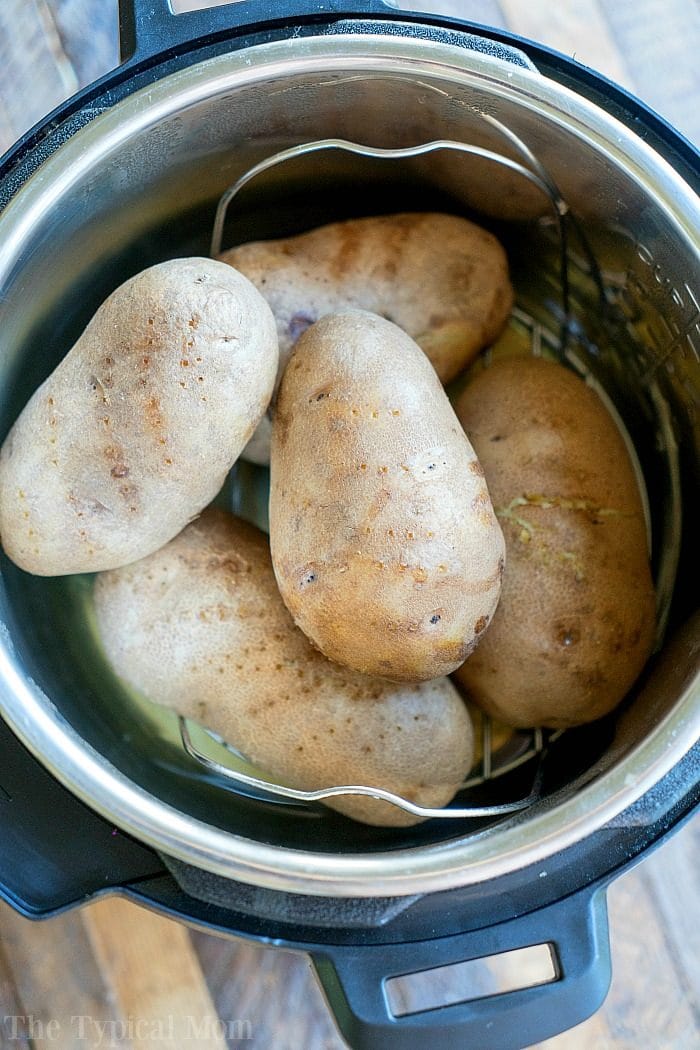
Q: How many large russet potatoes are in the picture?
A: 5